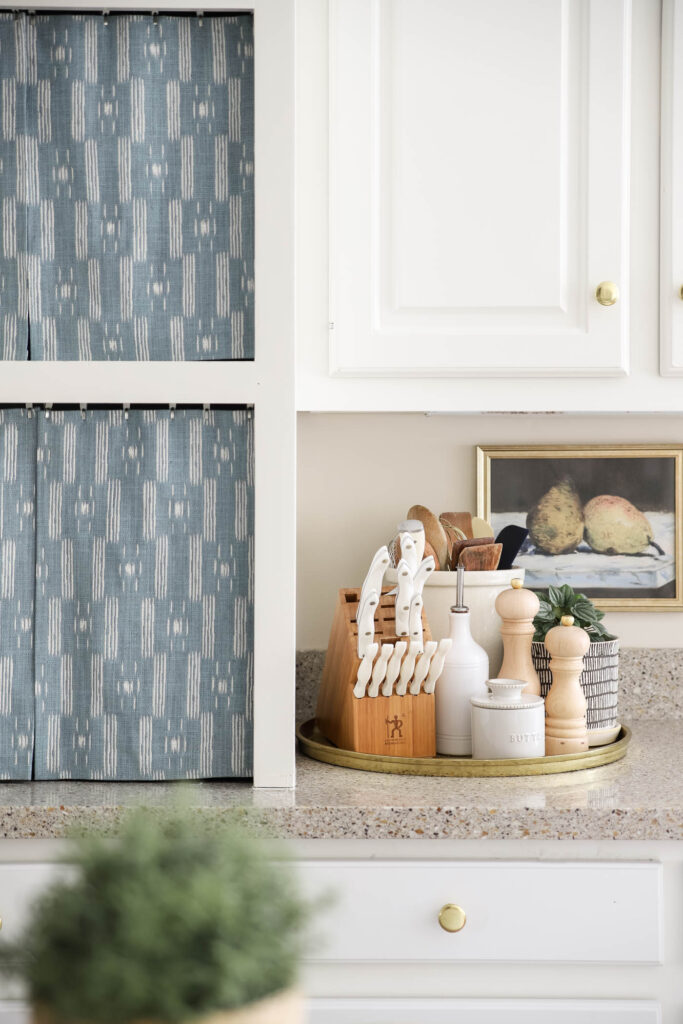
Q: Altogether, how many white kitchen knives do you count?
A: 12